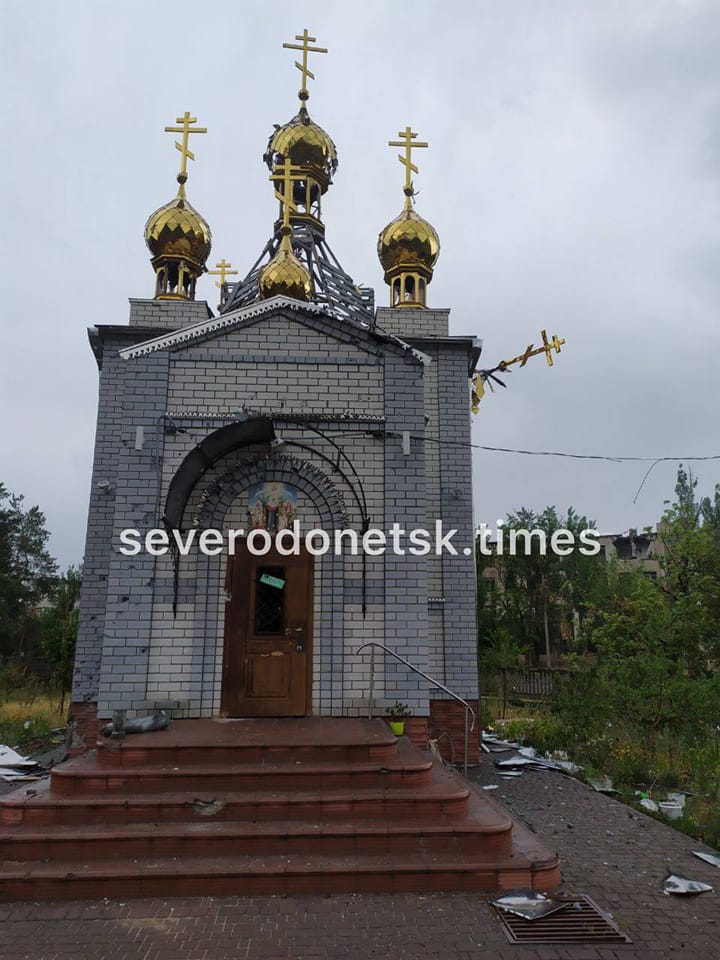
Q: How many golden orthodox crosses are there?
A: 6